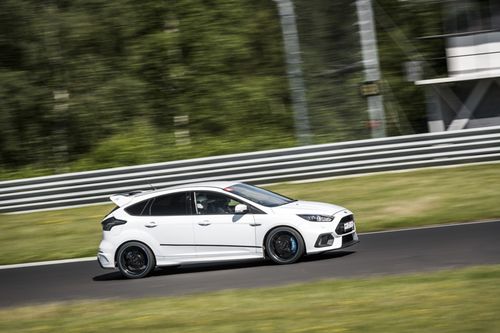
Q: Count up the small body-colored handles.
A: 2